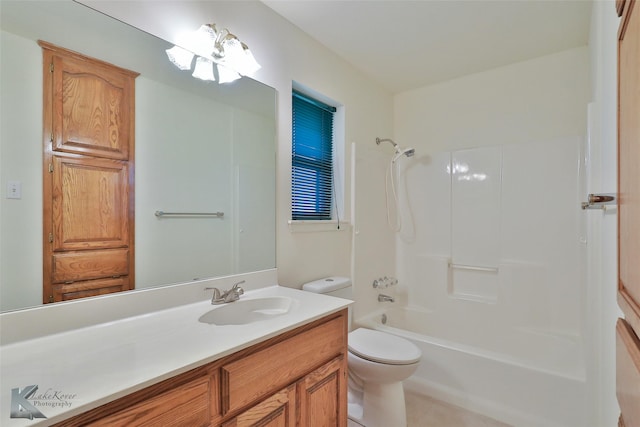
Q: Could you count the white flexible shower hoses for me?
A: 1